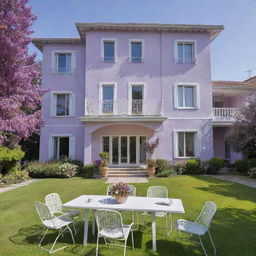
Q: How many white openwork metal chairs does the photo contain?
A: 6